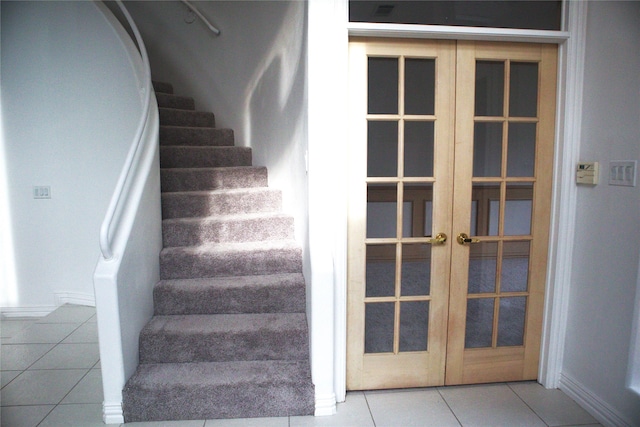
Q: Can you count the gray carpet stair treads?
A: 12